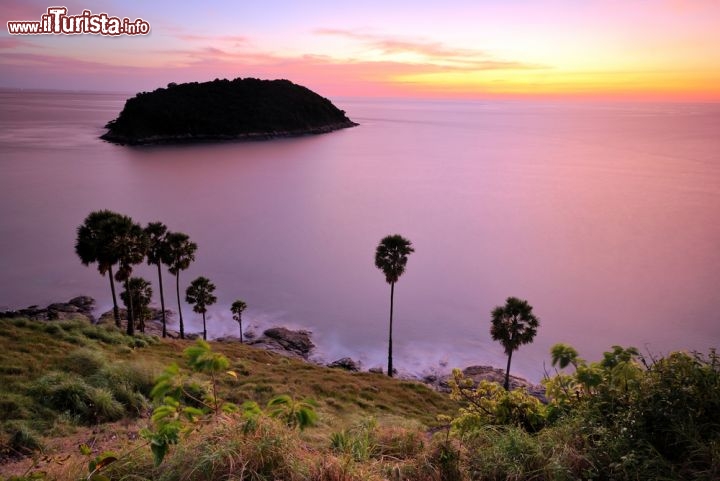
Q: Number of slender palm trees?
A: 9